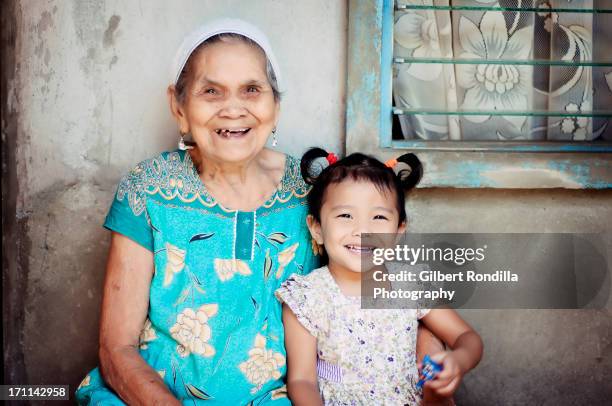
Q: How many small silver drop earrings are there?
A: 2